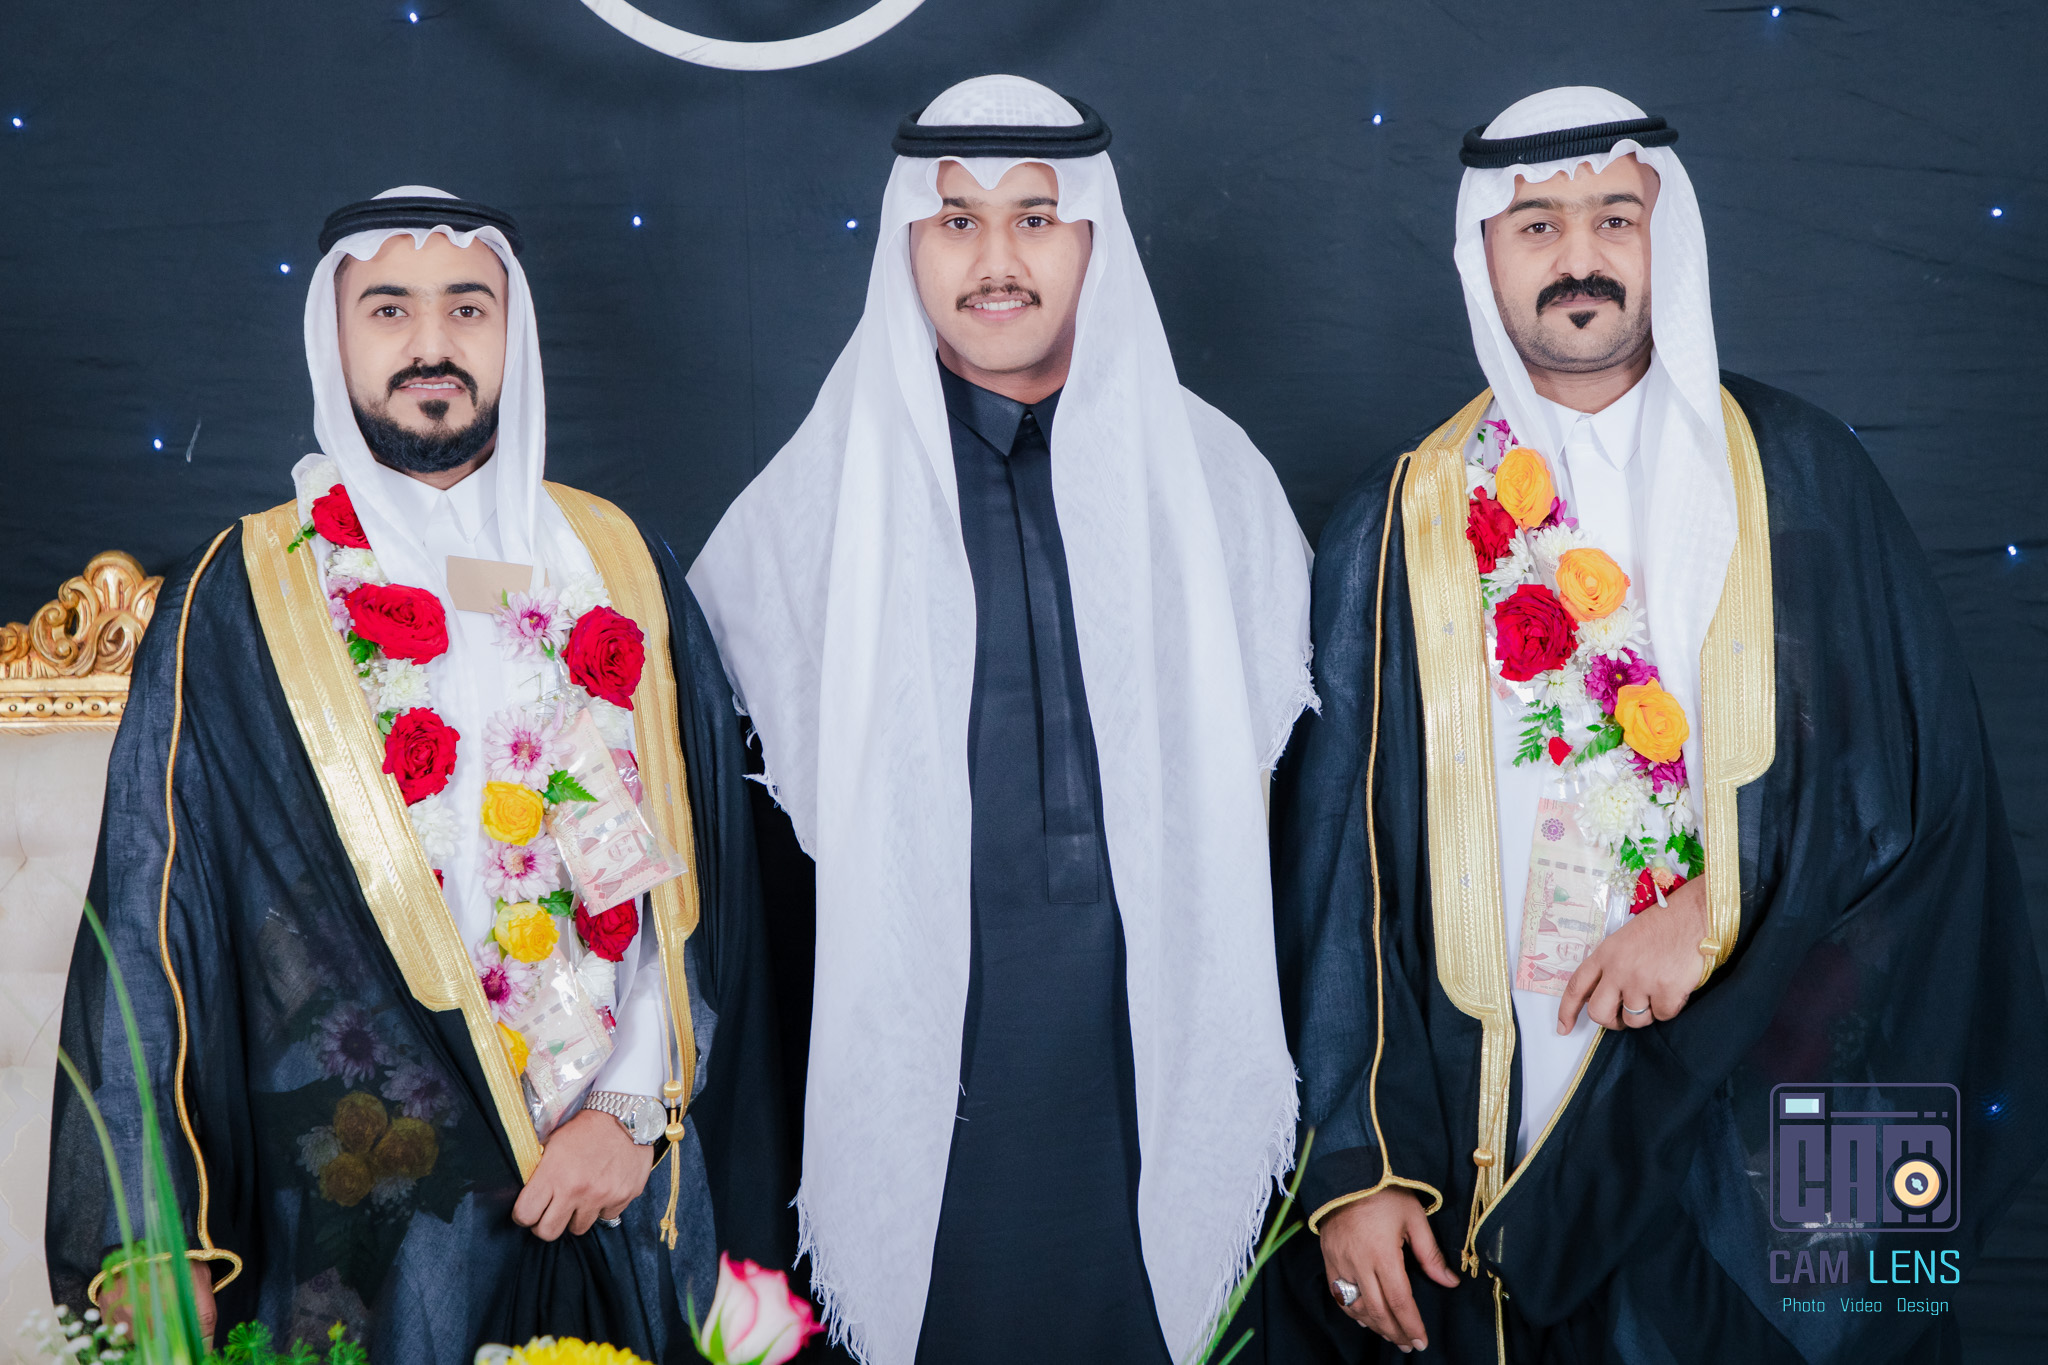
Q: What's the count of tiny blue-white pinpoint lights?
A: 11